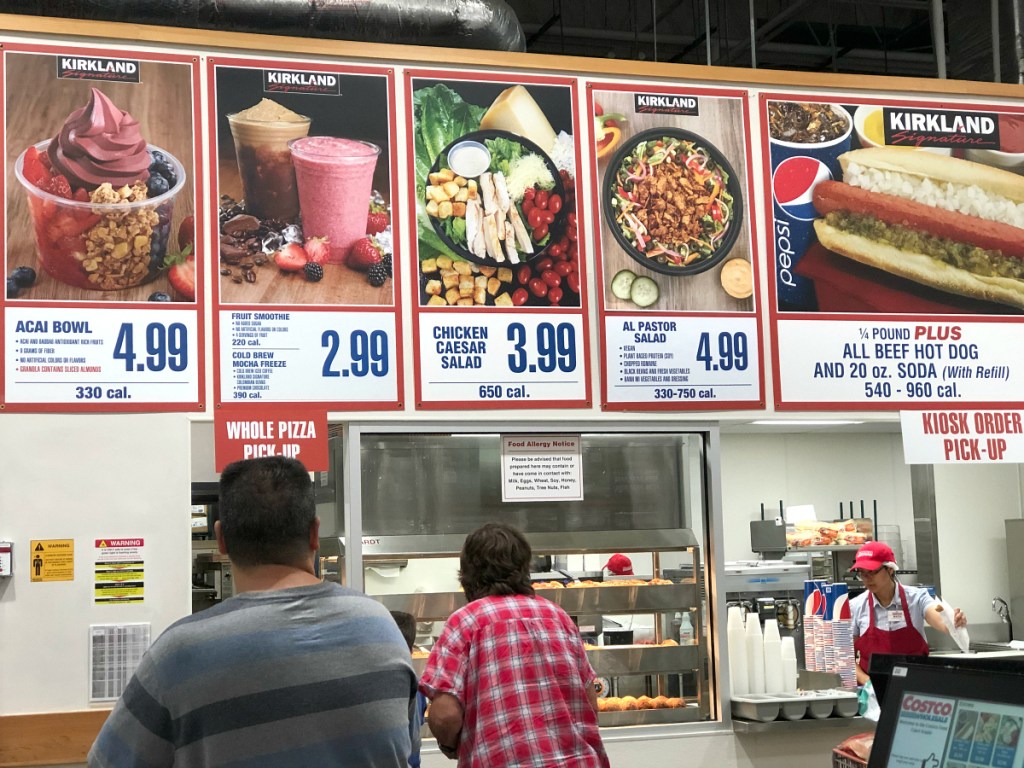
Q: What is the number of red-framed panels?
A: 5